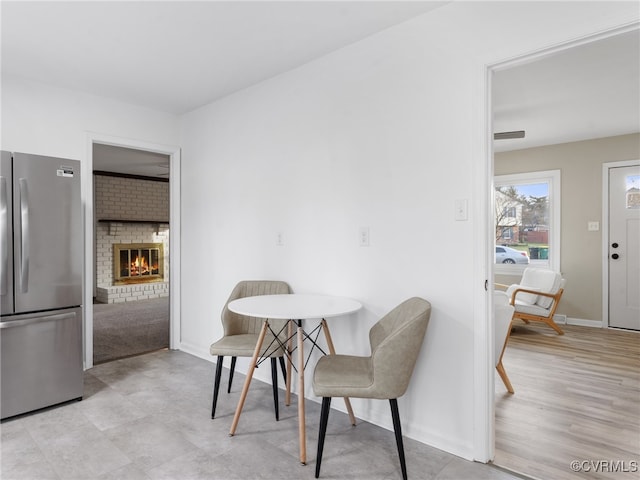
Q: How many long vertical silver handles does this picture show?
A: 2